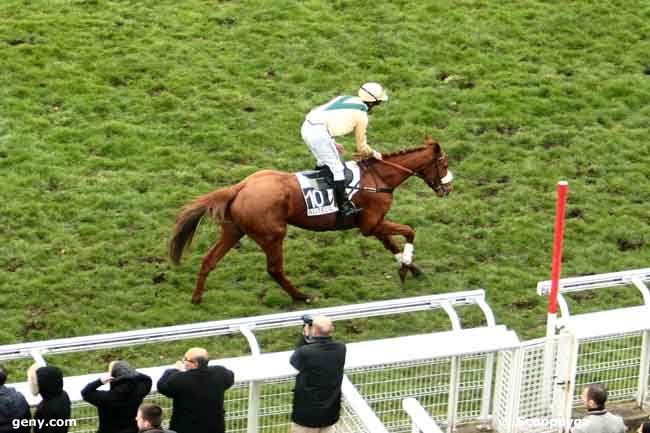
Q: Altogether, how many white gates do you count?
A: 1